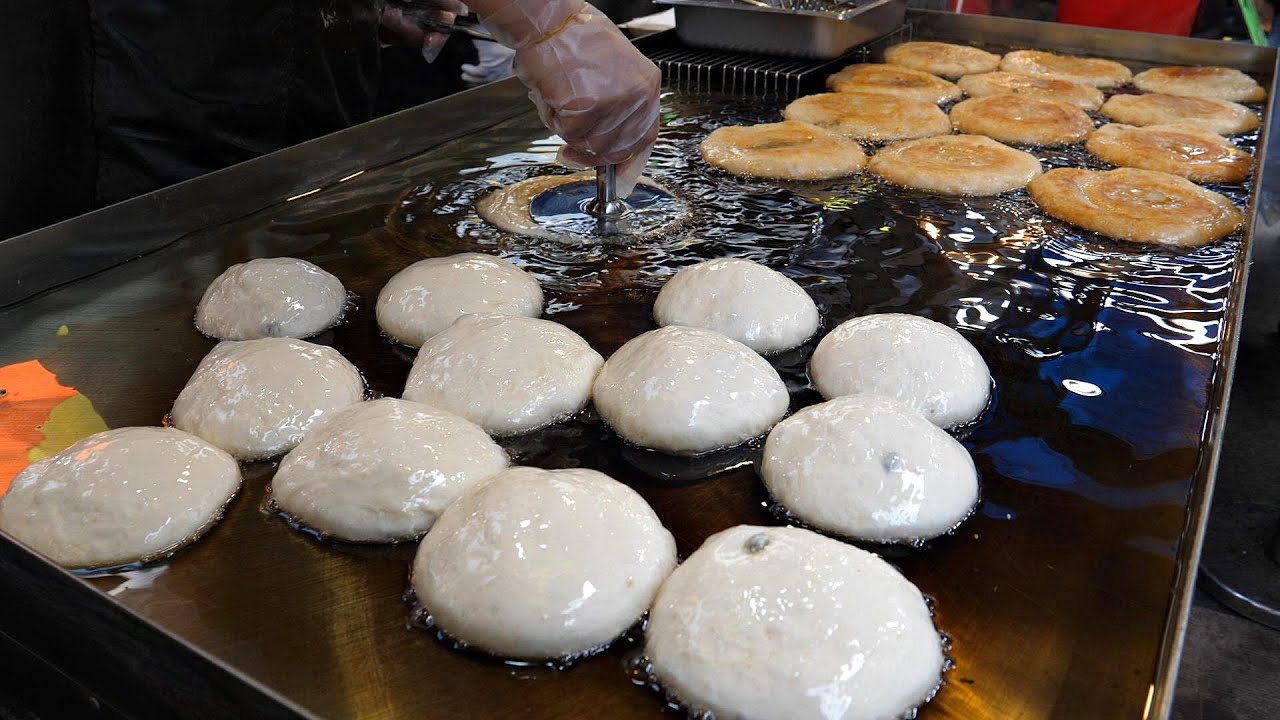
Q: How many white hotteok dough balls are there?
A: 12